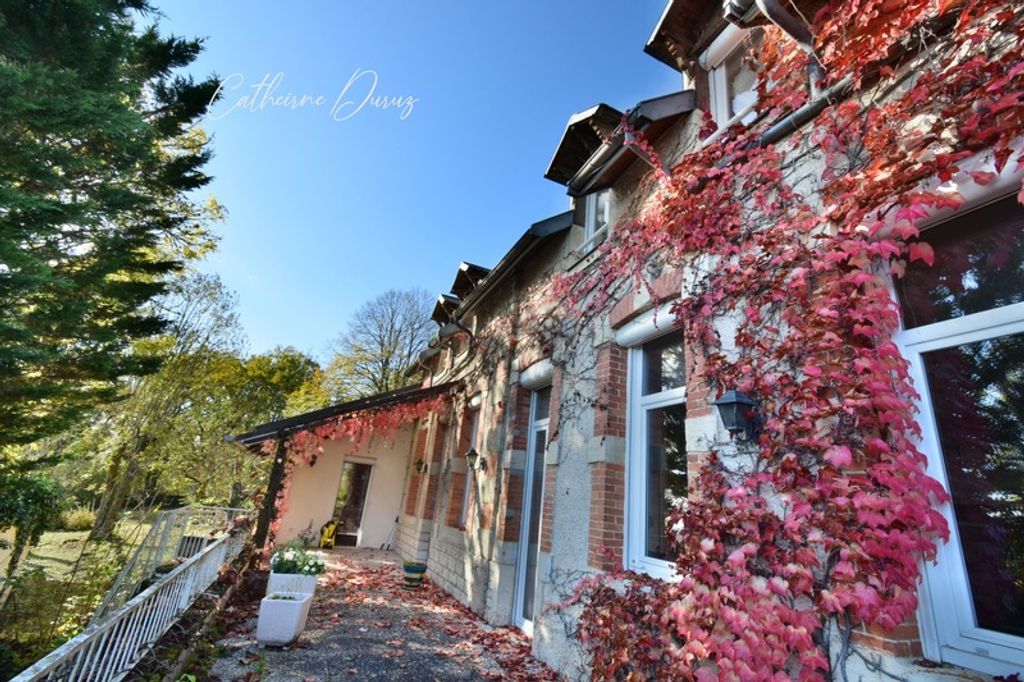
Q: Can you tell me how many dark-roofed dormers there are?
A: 4